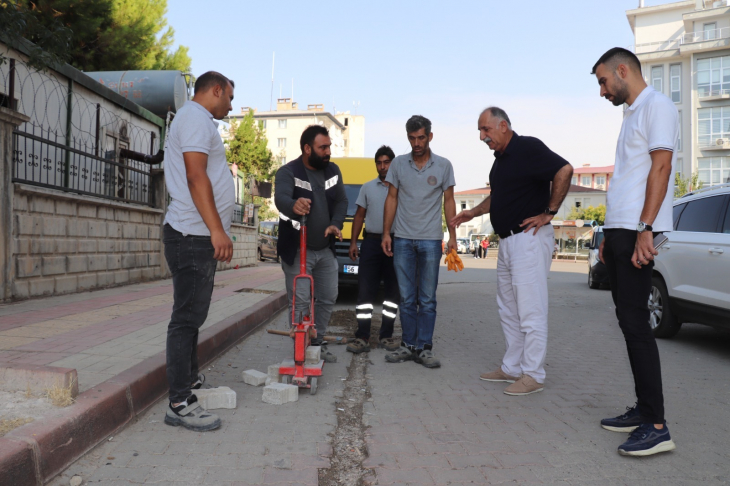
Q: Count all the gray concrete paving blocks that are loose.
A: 5